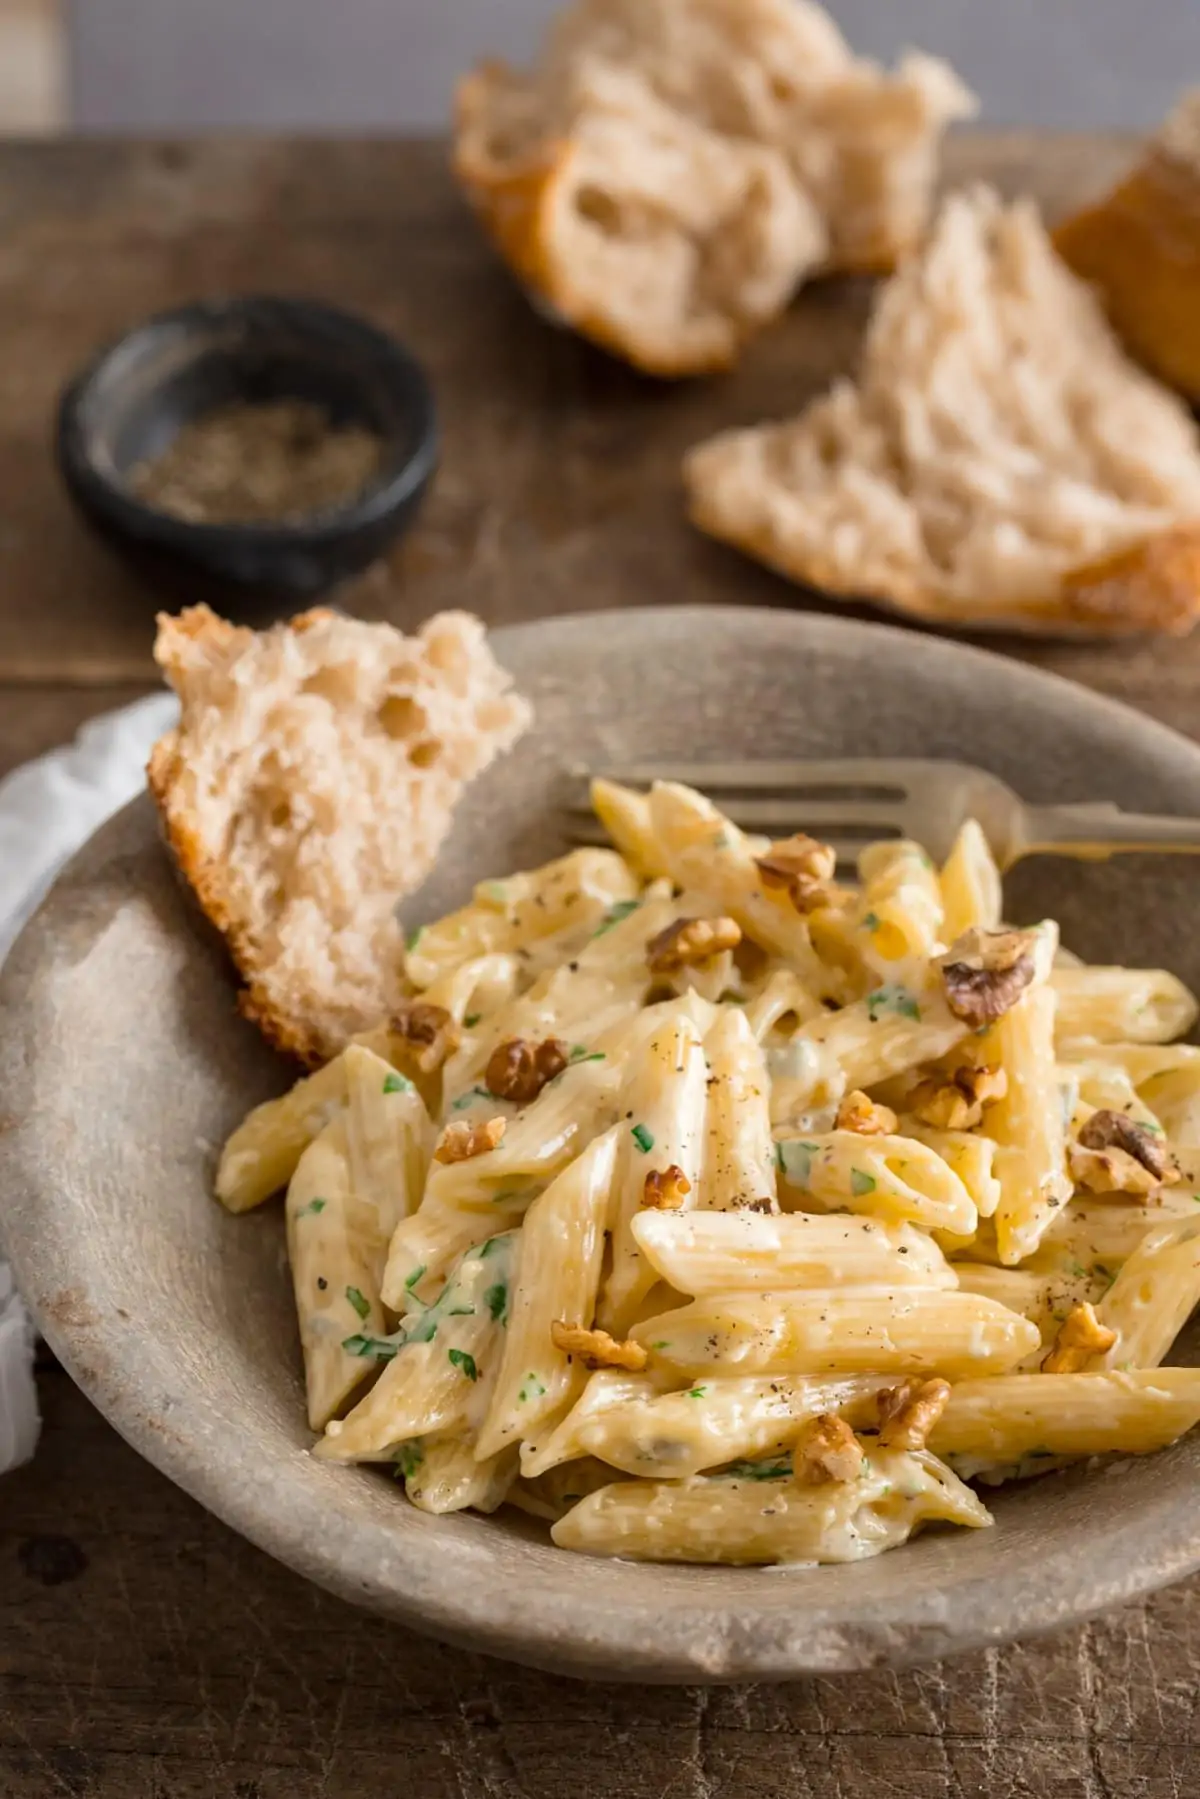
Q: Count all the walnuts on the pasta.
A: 14